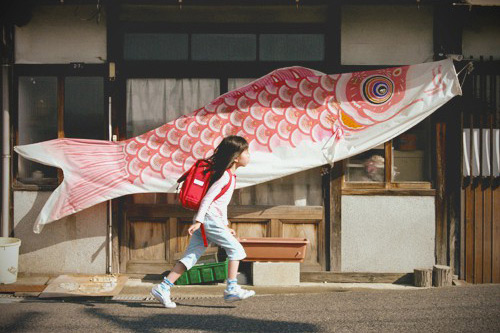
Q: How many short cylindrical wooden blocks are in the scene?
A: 2